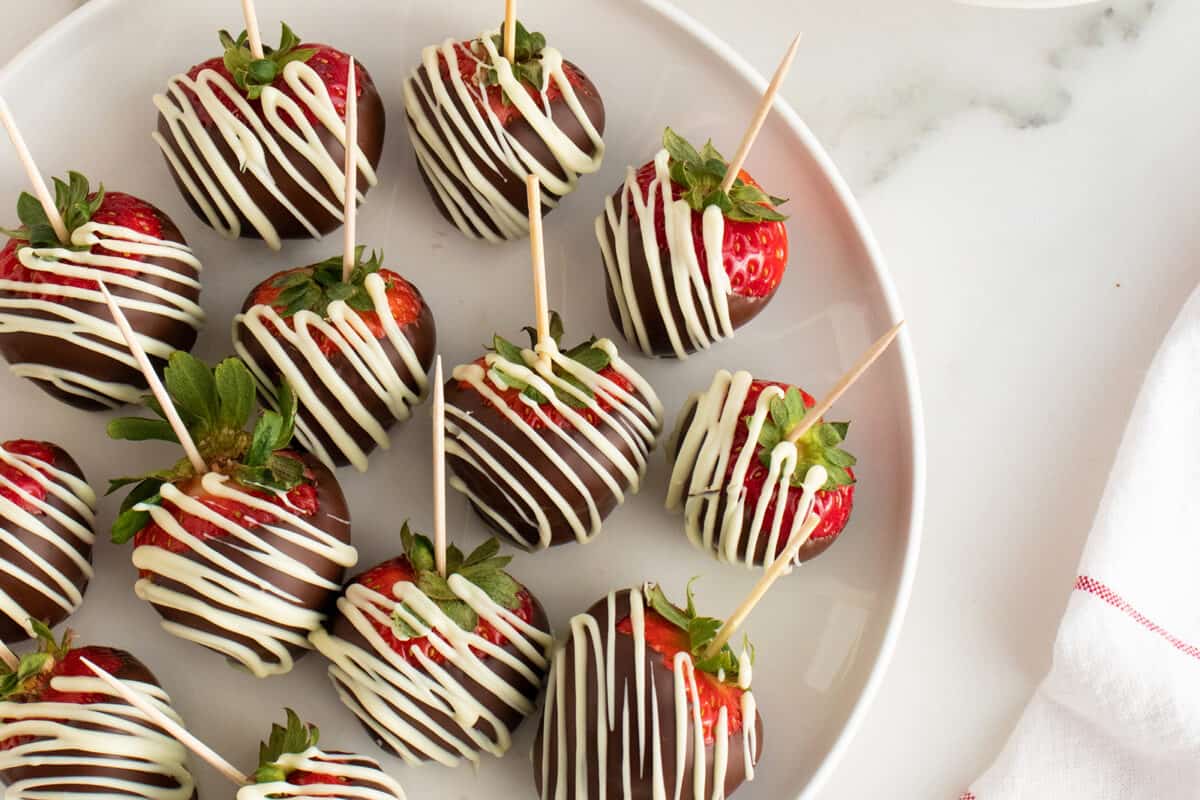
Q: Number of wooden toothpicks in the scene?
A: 12